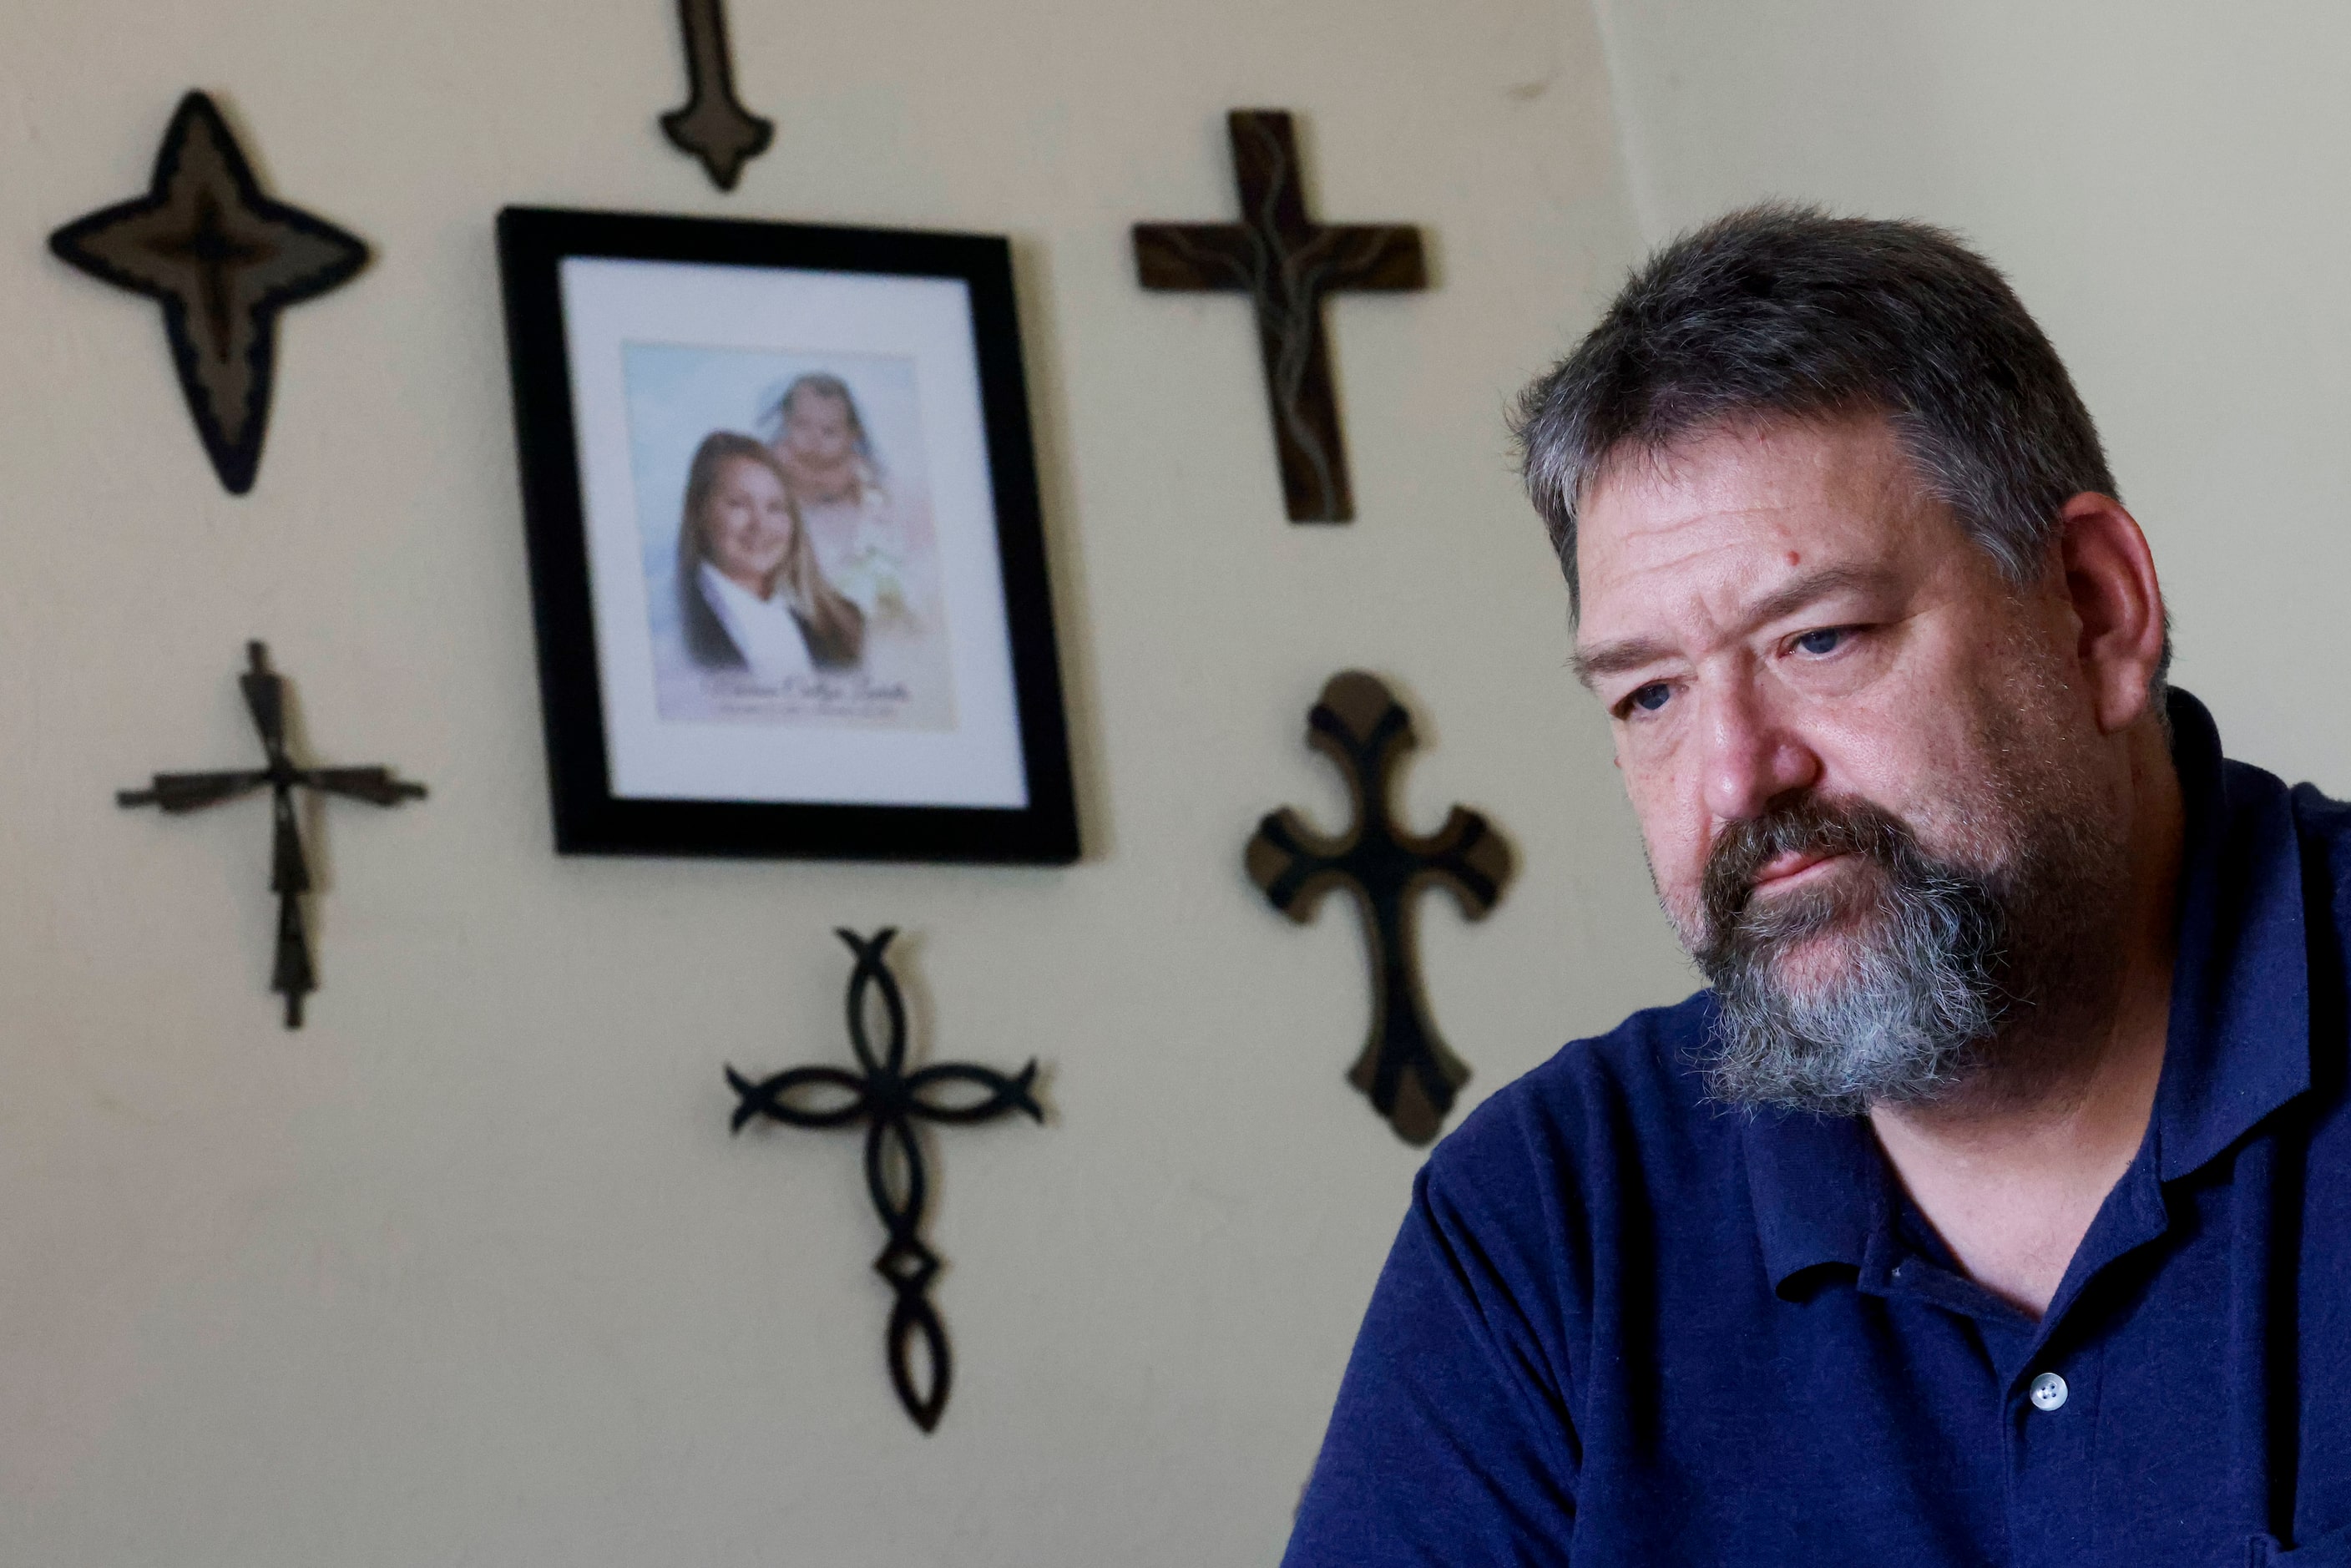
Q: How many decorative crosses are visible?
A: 6